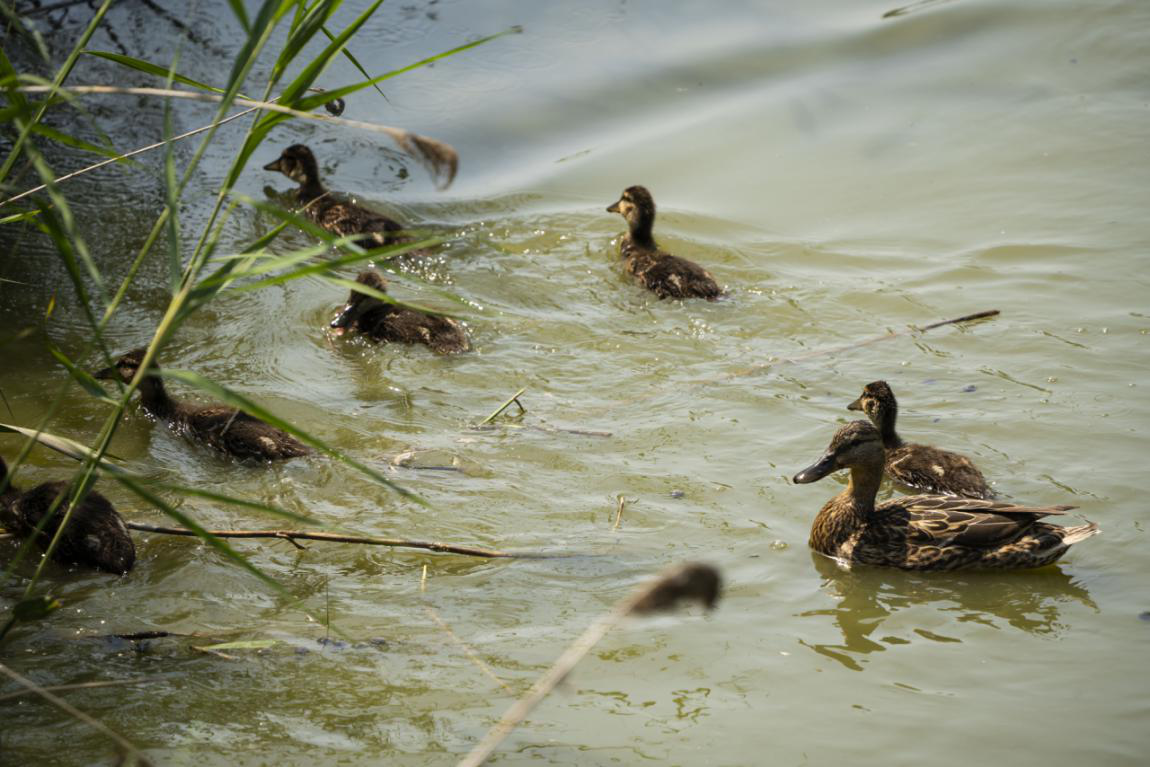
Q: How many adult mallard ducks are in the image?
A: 1